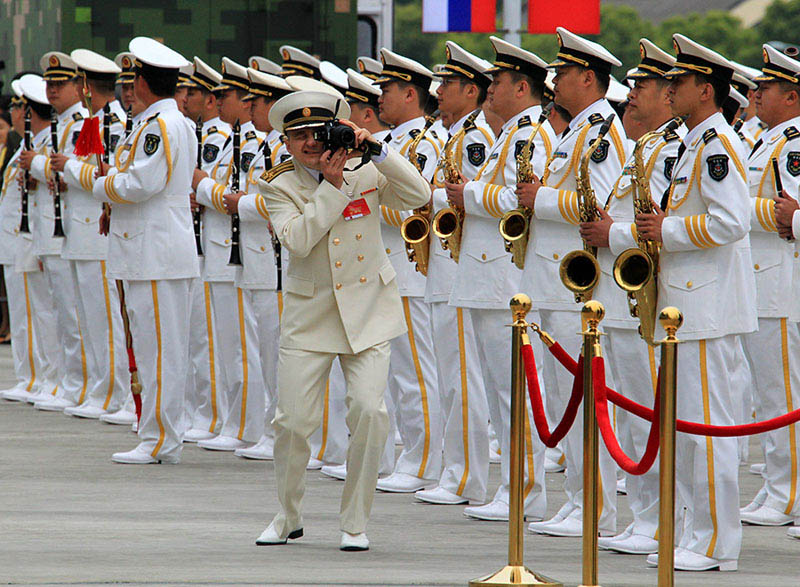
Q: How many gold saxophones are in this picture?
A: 5